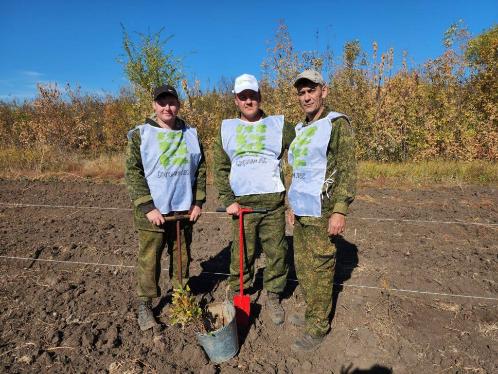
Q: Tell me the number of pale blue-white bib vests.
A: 3